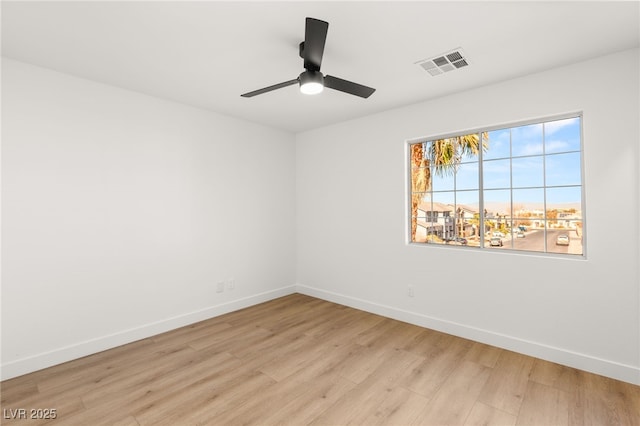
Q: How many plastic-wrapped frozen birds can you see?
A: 0